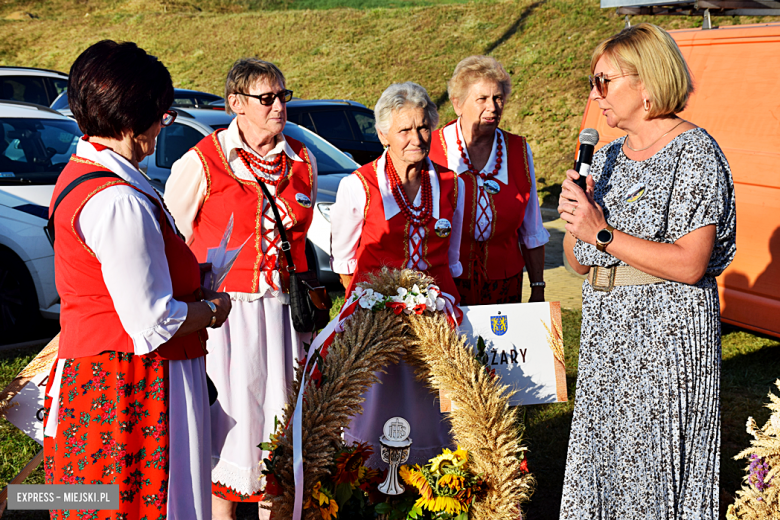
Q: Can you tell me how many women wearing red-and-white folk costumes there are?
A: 4